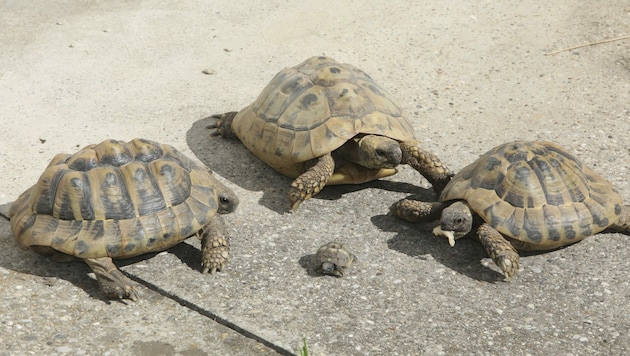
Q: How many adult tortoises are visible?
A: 3